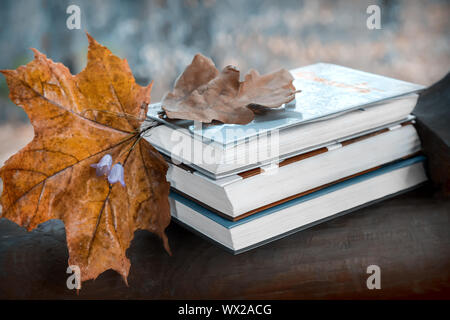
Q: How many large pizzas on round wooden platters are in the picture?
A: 0